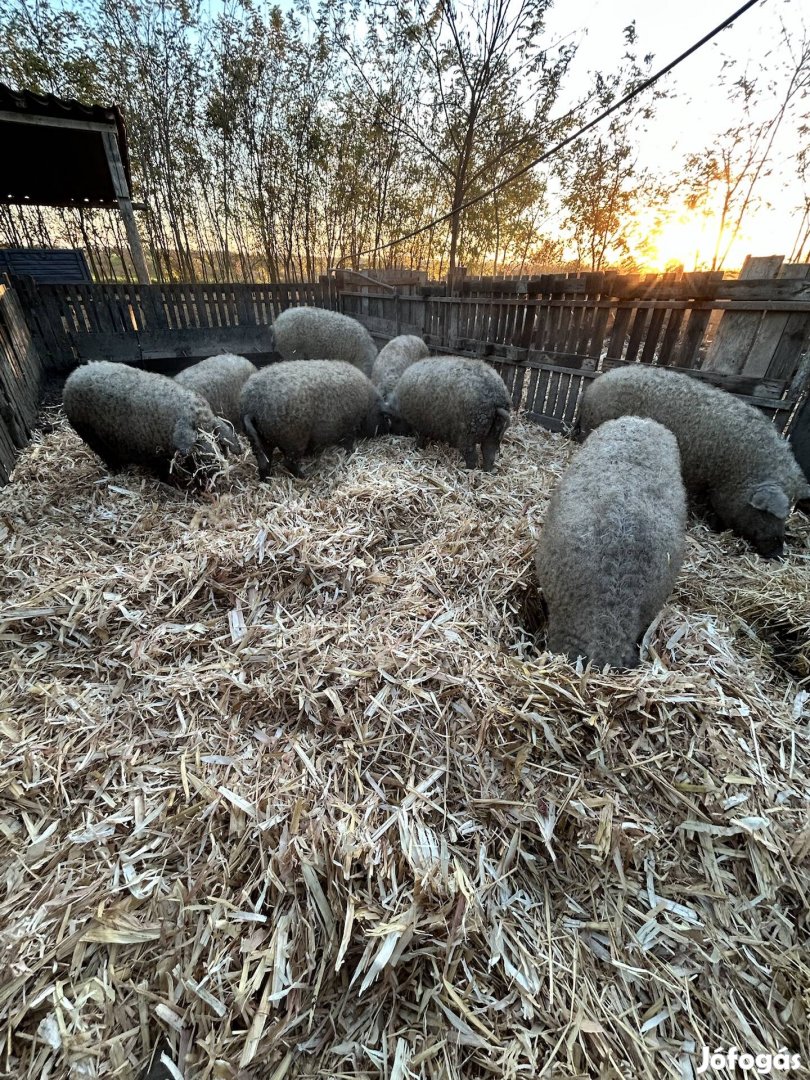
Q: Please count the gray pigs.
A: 8